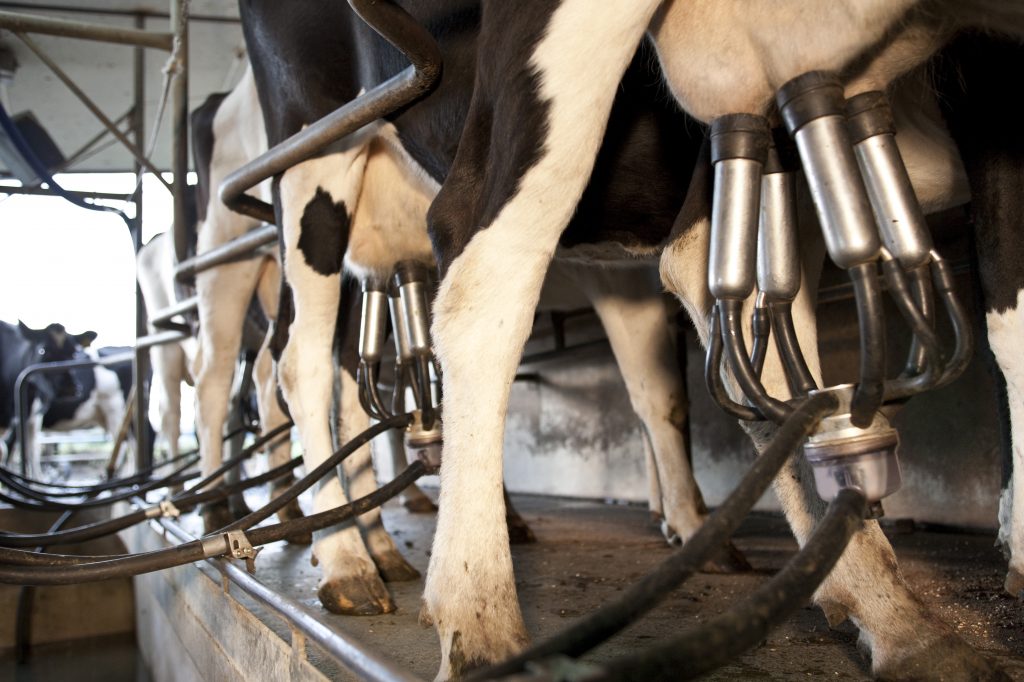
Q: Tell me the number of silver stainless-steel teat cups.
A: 7